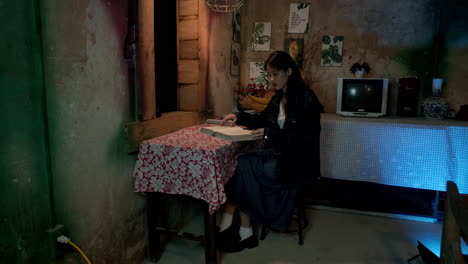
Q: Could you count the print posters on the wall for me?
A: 7